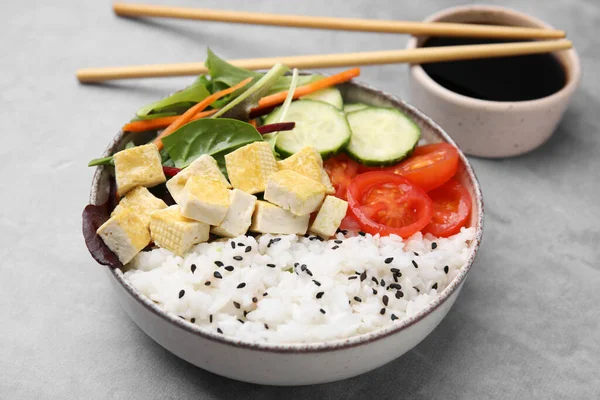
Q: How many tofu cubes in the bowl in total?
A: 12